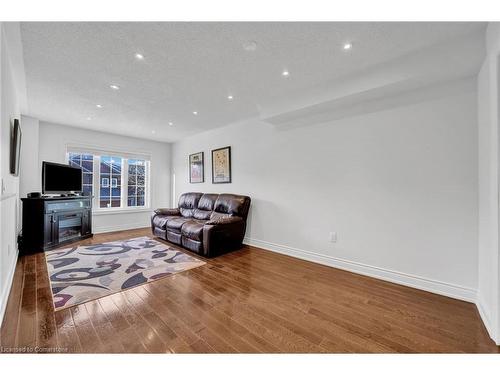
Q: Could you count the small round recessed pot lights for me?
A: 10